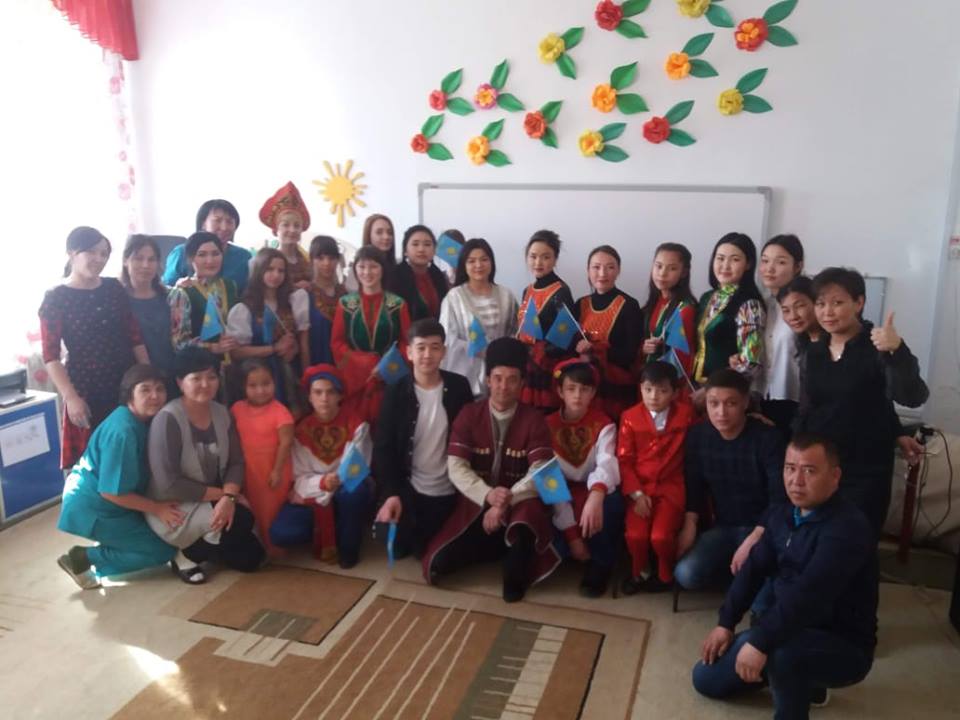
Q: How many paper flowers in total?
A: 14